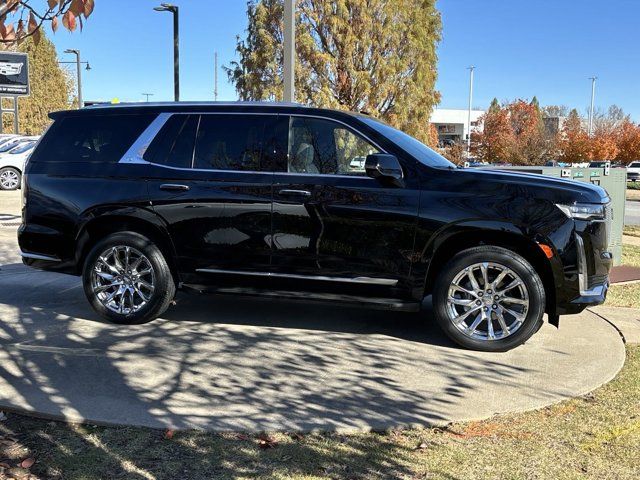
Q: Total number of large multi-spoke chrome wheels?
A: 2